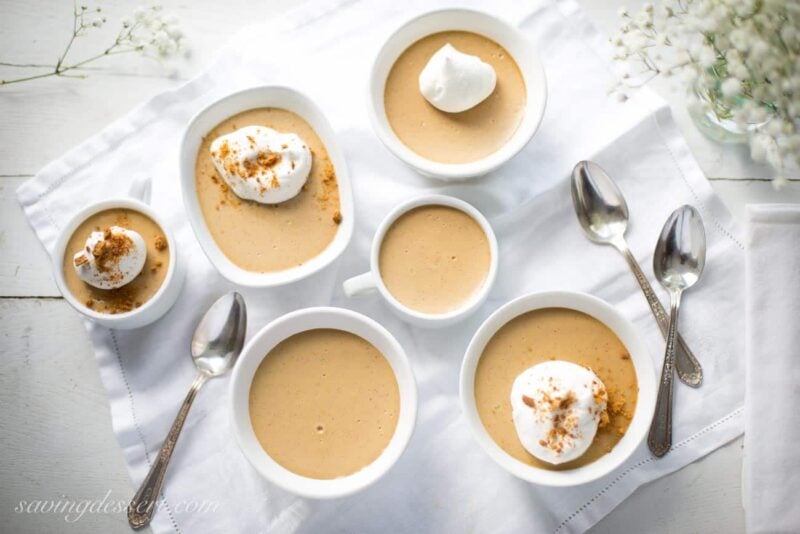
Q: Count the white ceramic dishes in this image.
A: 6